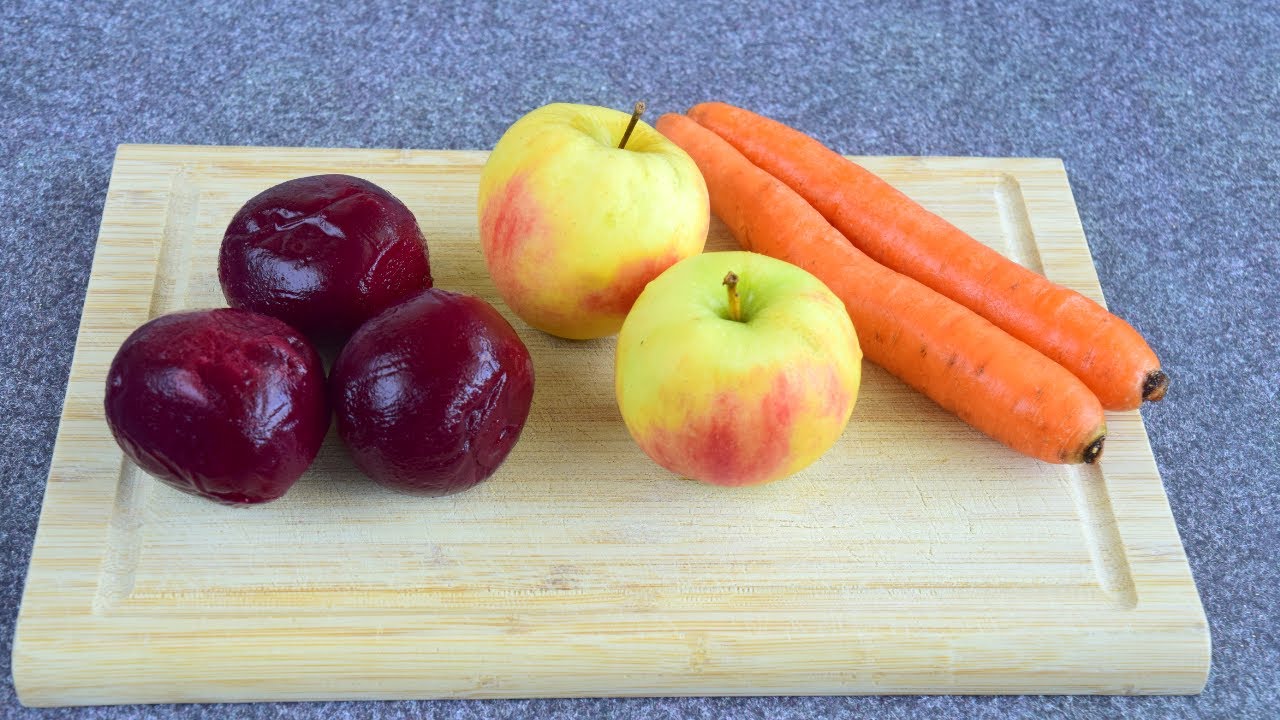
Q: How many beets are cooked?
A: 3